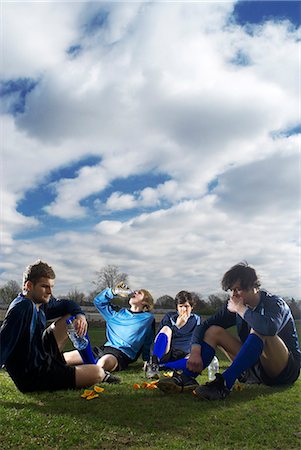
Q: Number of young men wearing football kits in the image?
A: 4